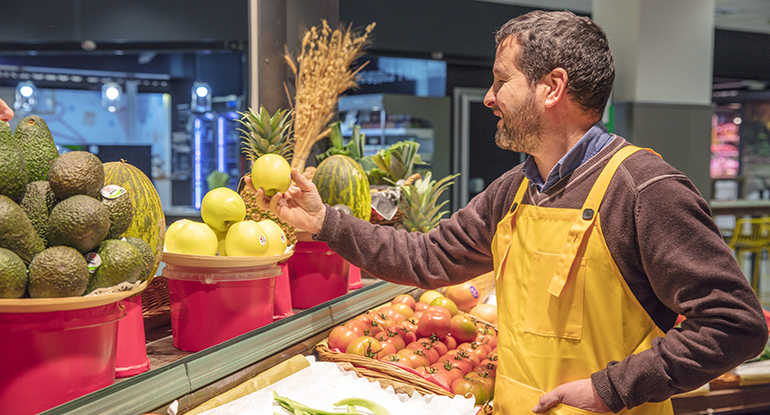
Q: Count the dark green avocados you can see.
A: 11